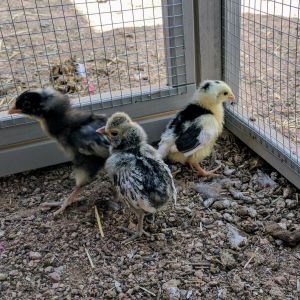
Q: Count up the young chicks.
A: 3